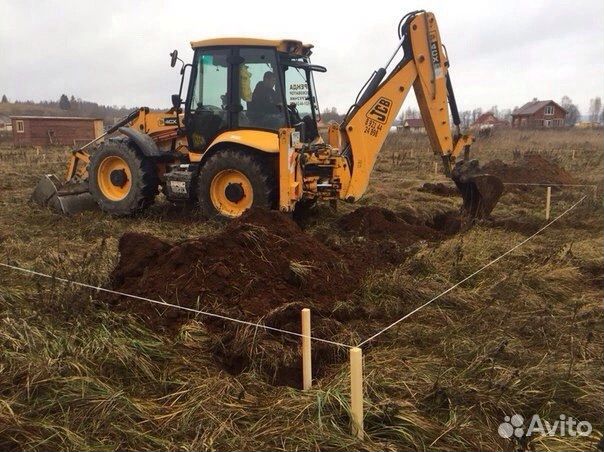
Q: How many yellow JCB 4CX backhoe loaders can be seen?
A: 1